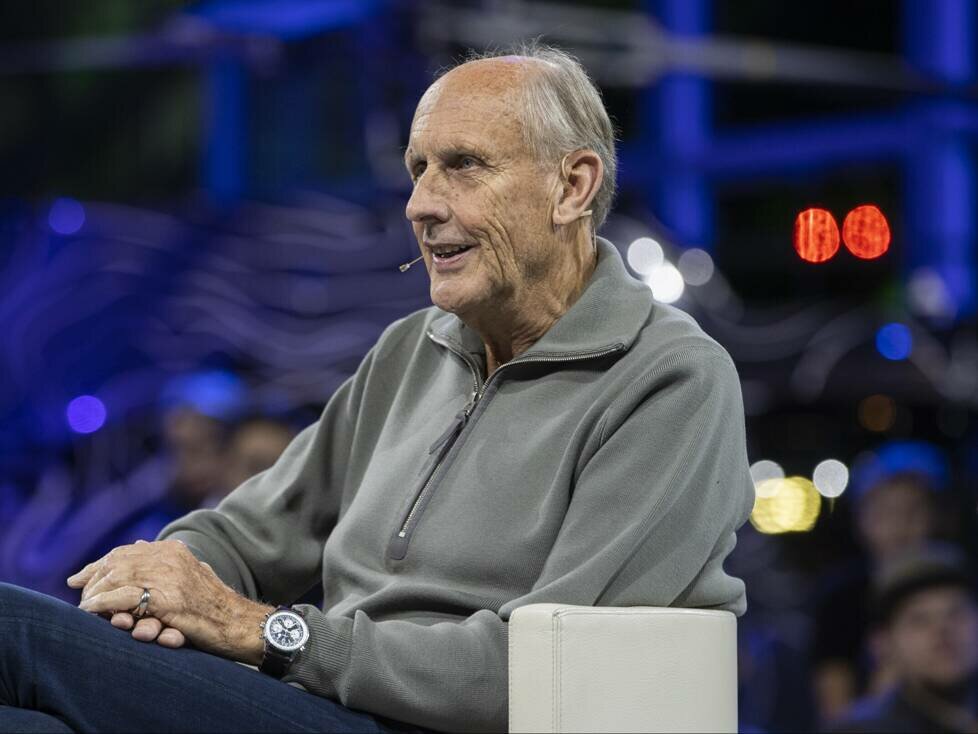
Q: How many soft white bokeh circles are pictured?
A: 5